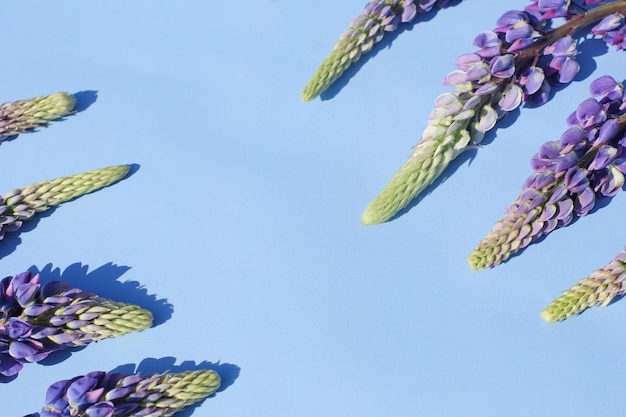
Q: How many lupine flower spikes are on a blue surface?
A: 8